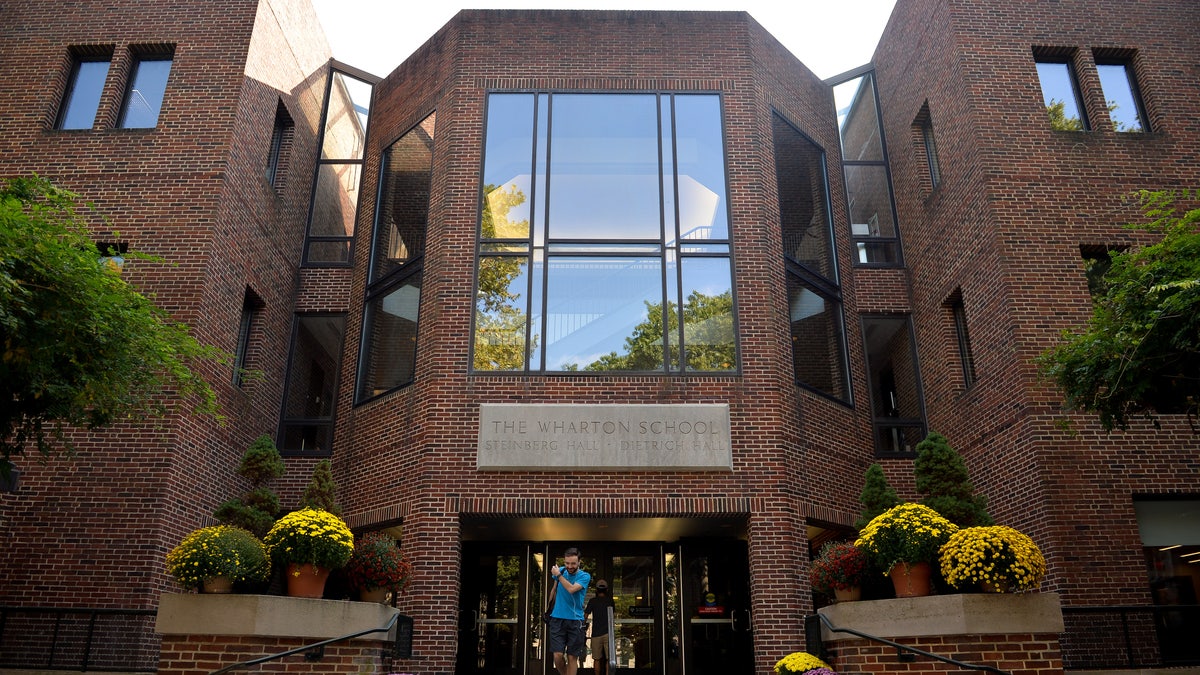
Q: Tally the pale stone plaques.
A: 1